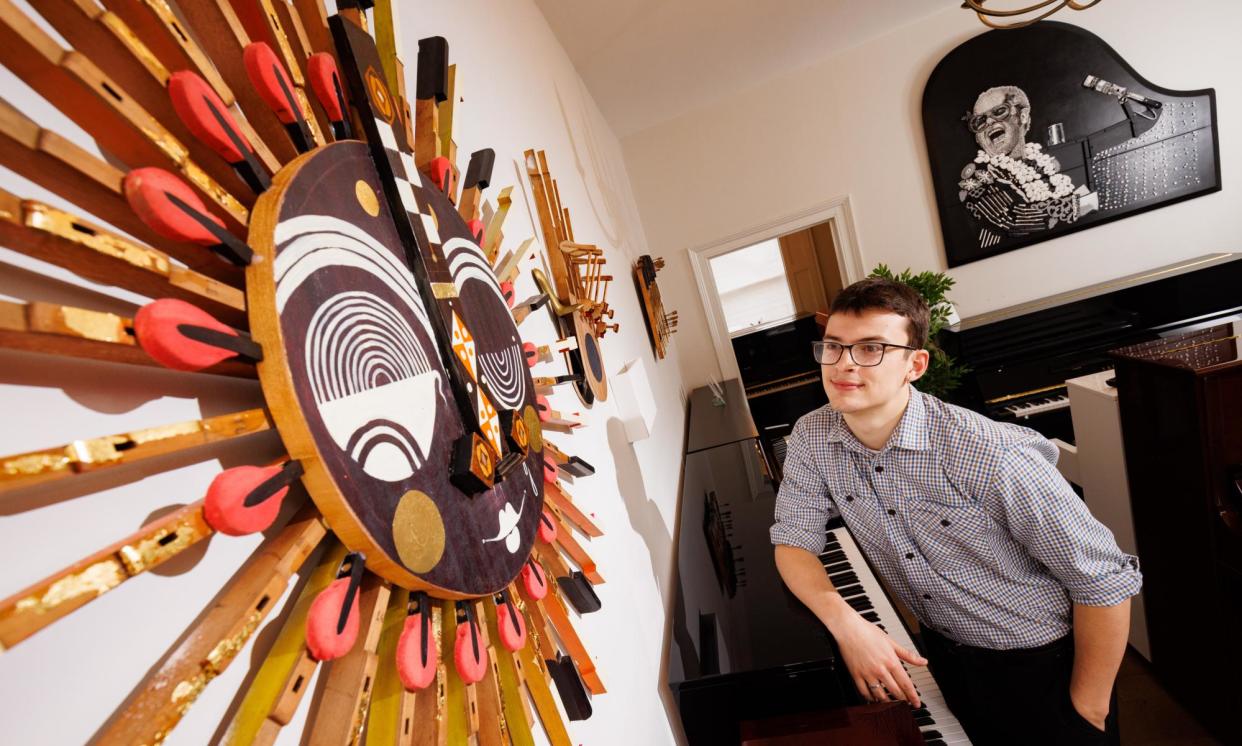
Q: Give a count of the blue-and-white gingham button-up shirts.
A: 1